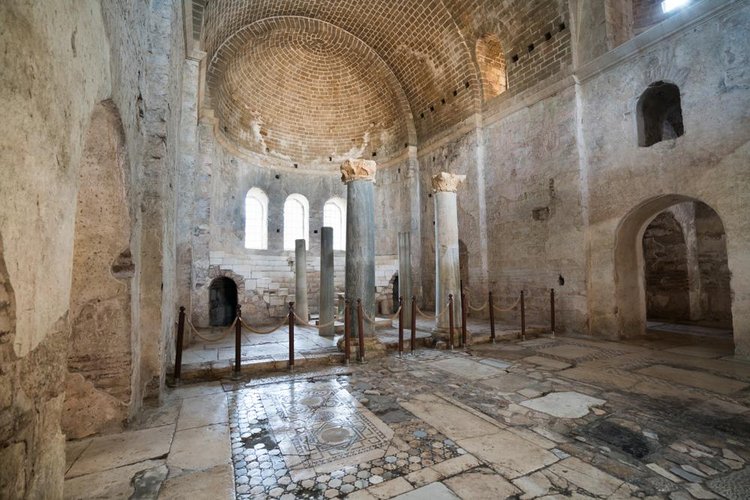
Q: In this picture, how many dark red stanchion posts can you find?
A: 12